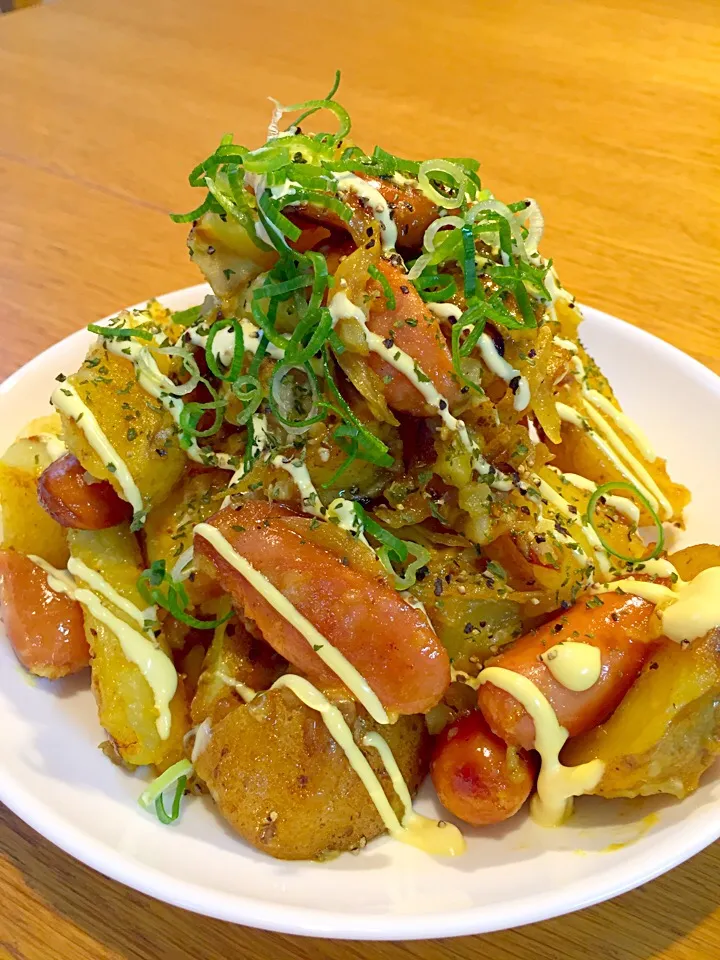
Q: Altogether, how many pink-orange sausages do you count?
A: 7